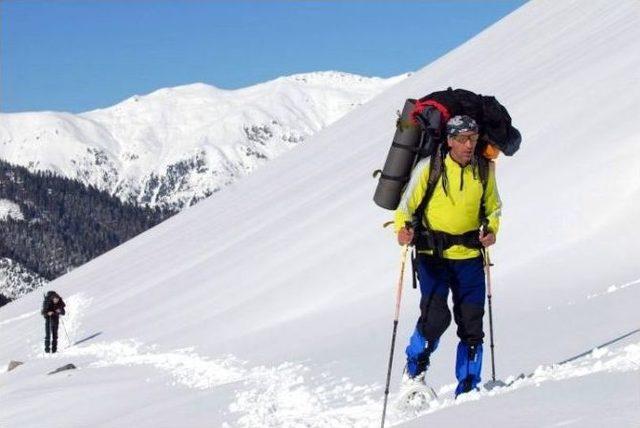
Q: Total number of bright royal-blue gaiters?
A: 2